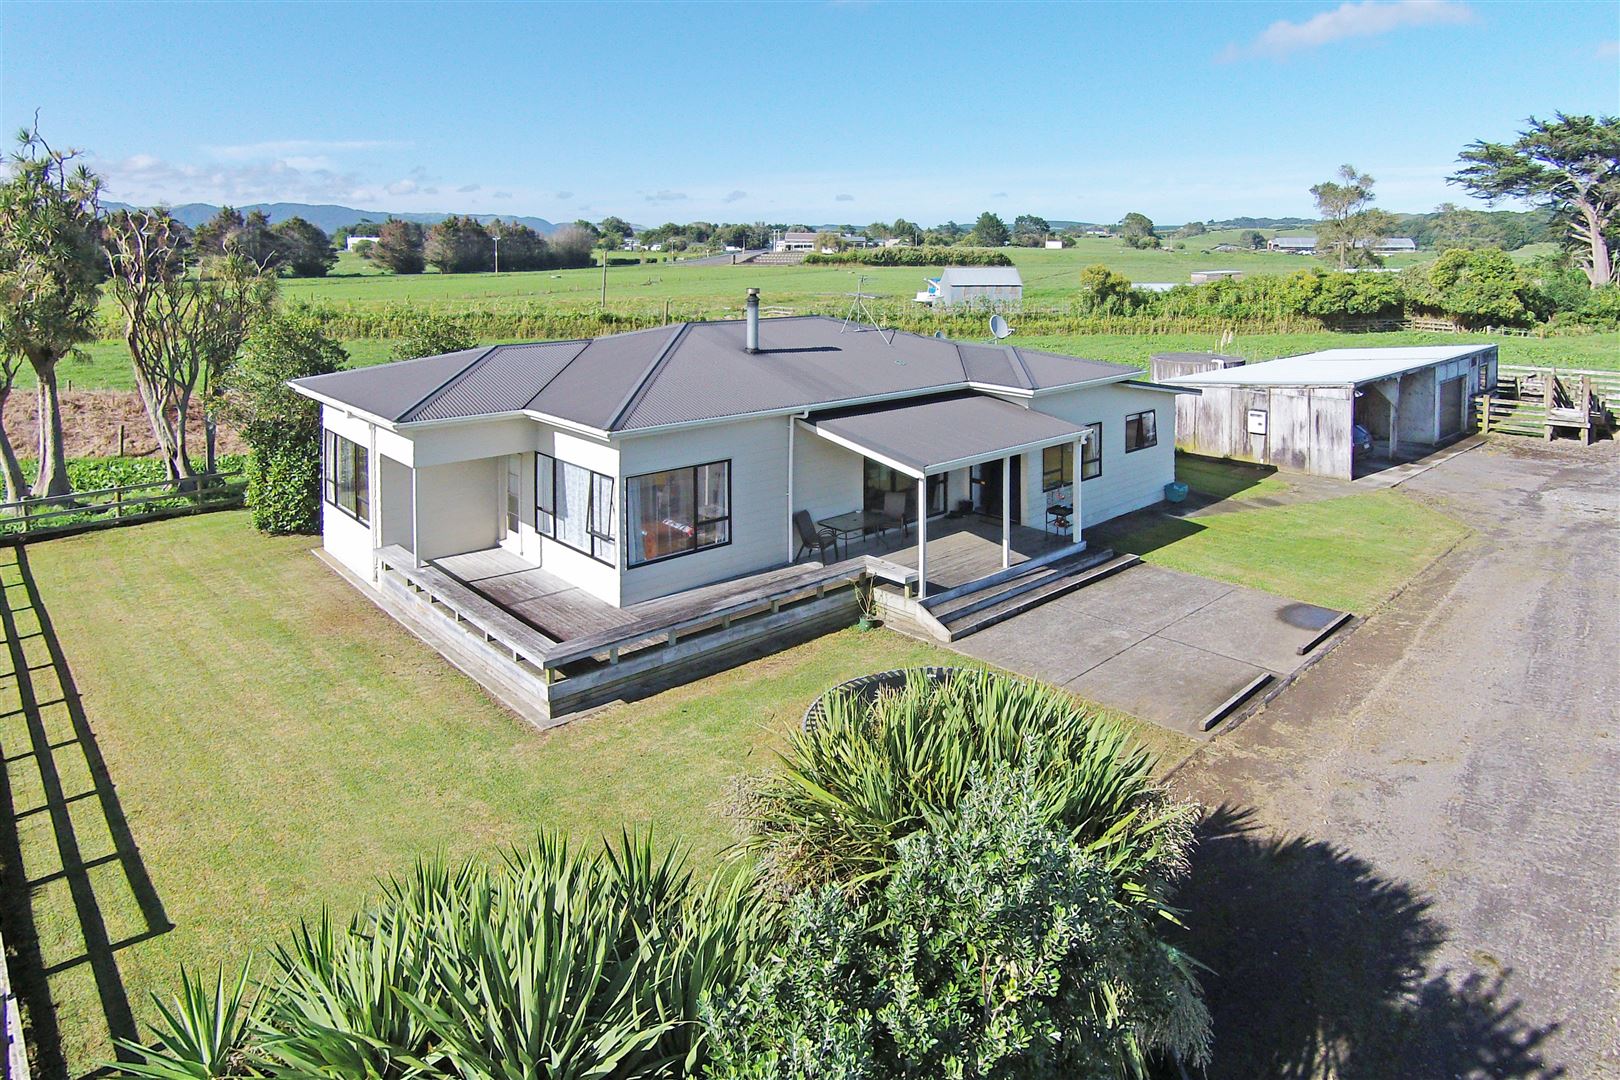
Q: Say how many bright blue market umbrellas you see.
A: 0